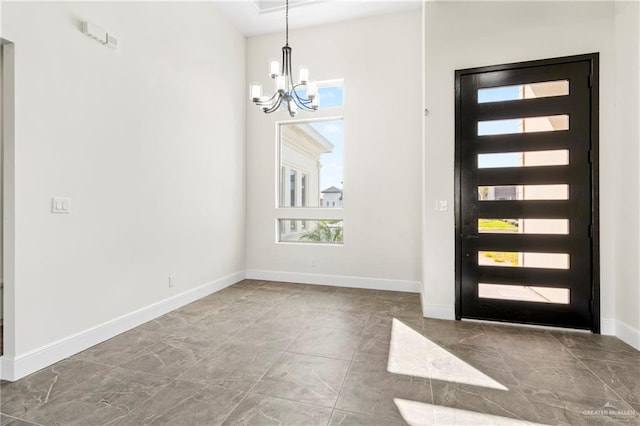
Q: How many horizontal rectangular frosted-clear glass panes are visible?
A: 7